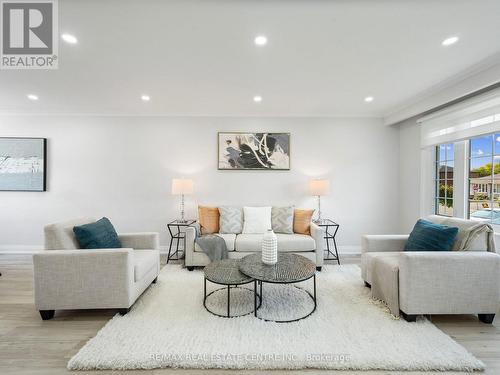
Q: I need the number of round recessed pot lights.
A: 7